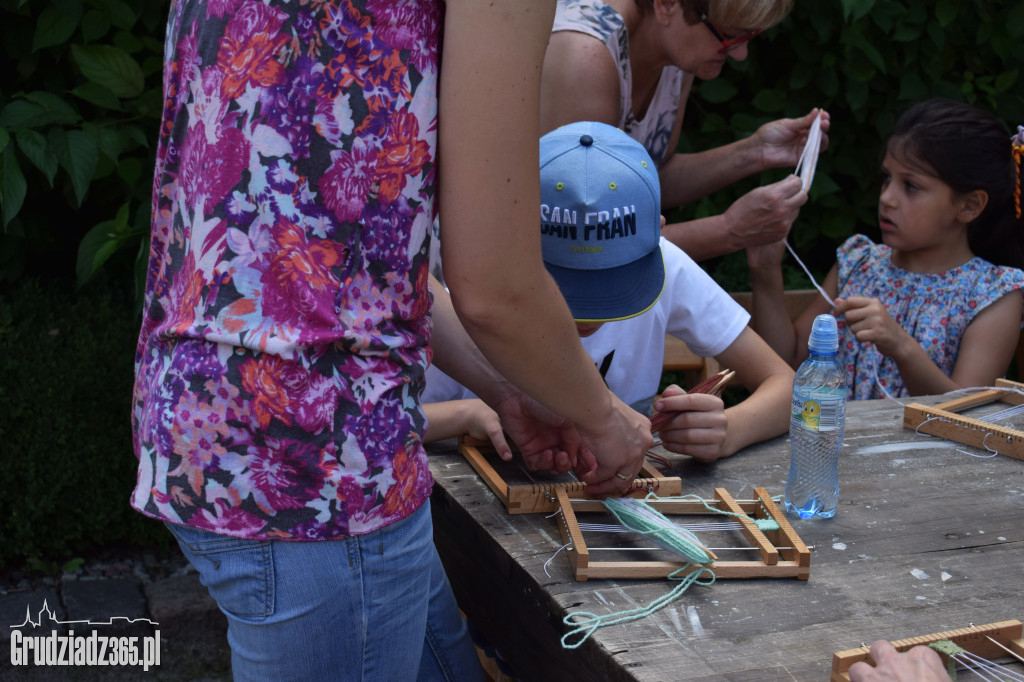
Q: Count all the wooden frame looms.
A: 4